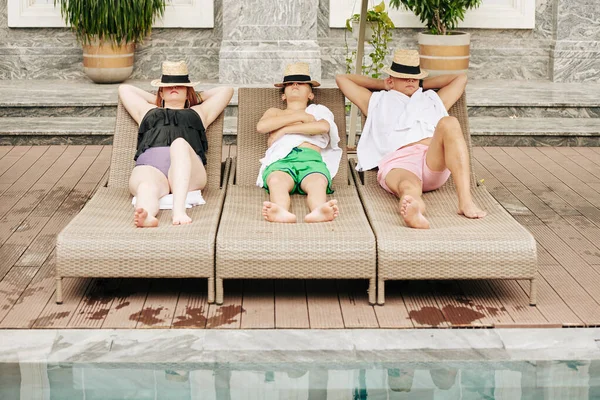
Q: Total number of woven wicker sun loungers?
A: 3